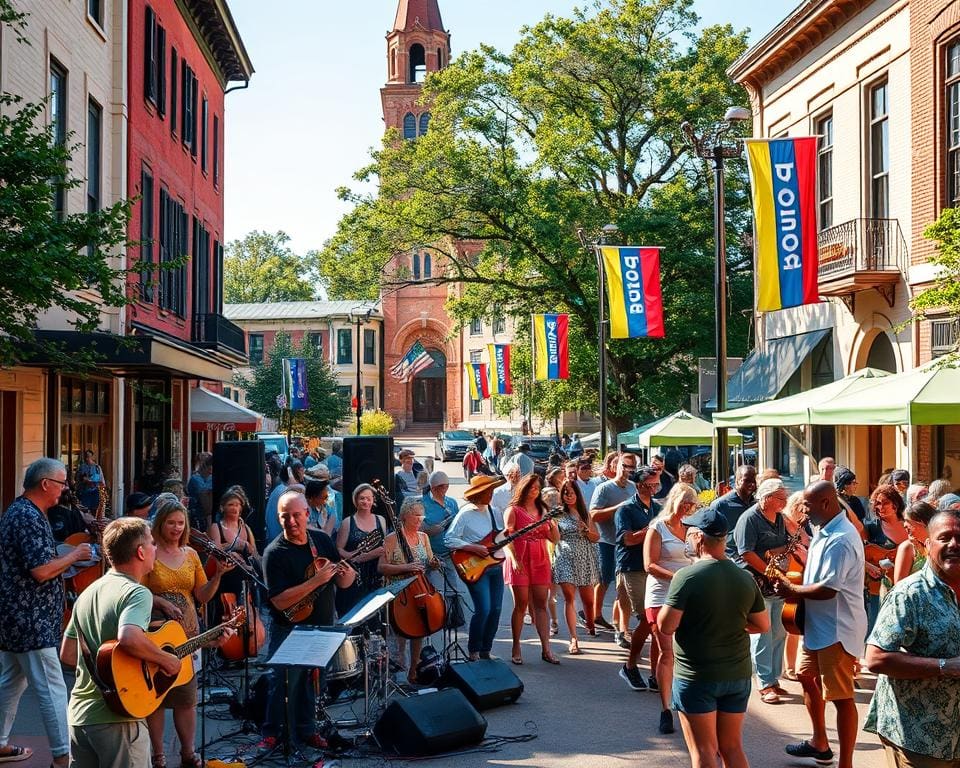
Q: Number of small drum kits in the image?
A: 1